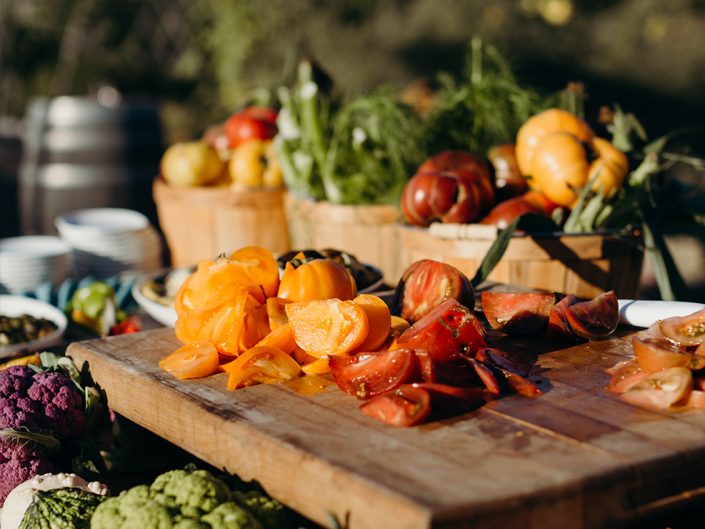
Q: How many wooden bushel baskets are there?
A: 3